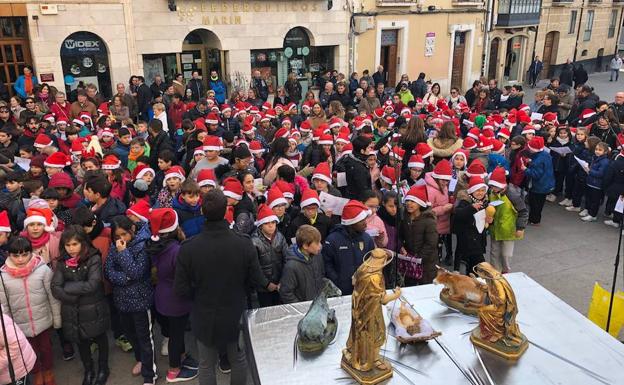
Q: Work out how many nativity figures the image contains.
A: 5